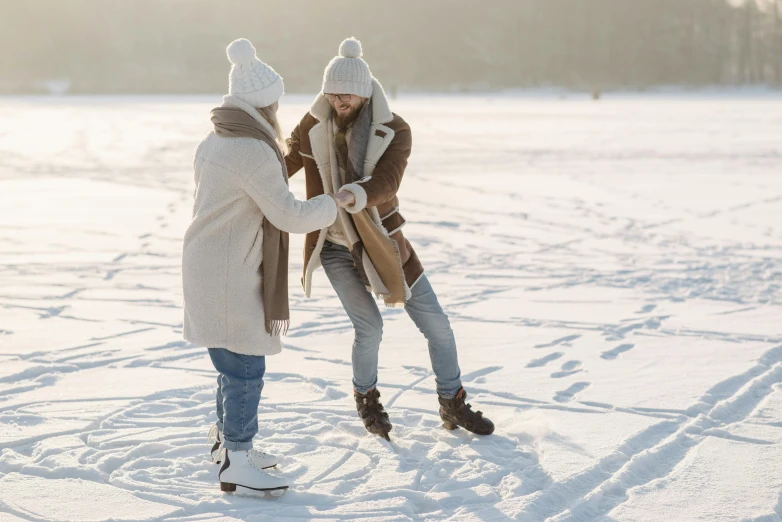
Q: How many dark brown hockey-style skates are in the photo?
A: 2